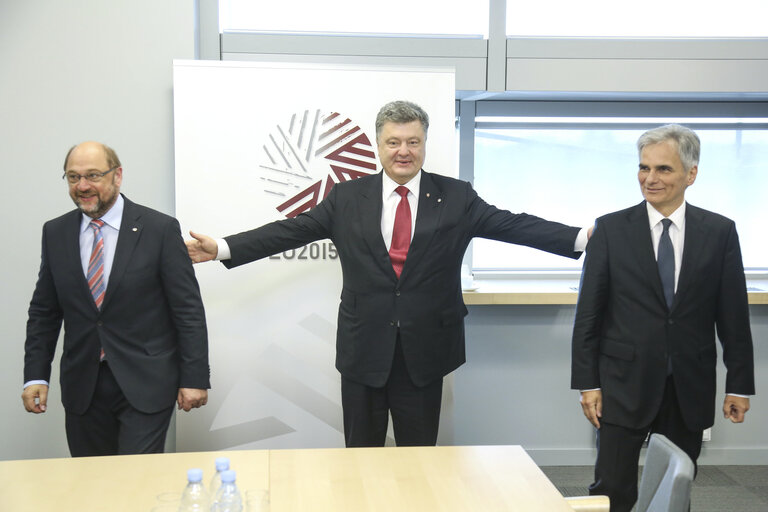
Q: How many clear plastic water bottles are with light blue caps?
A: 3